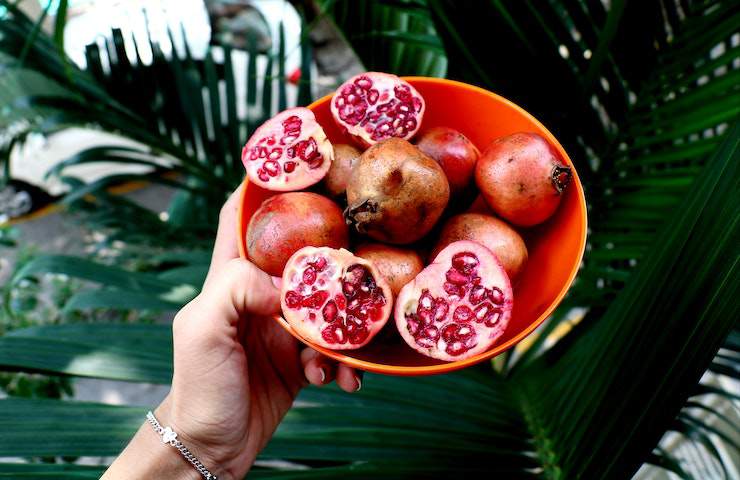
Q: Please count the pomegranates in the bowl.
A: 11